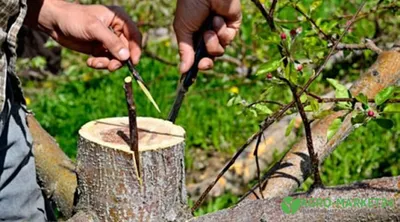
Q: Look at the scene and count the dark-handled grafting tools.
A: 1